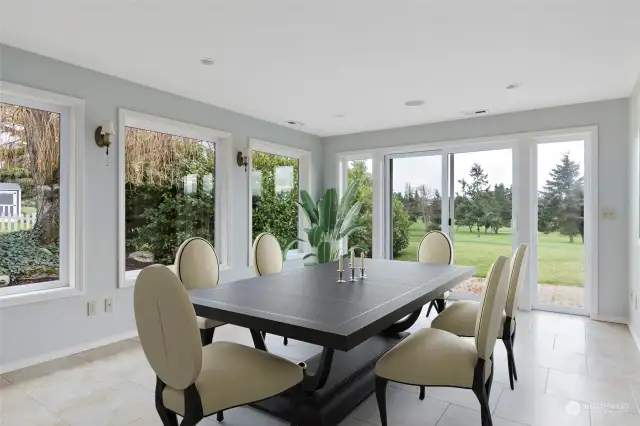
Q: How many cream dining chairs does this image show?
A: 6